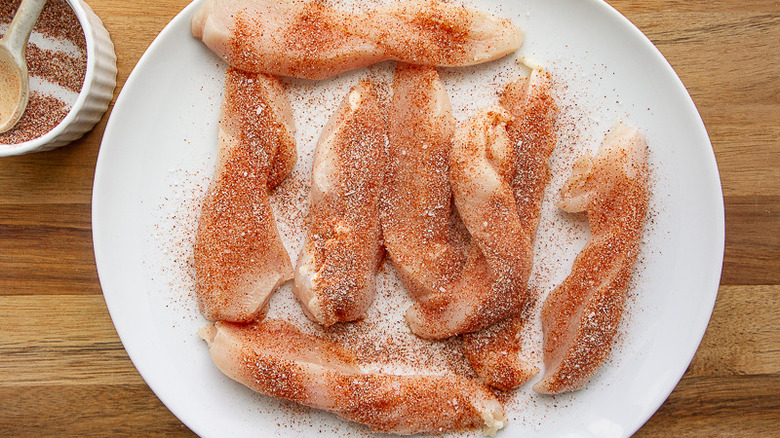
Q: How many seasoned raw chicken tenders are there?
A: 8